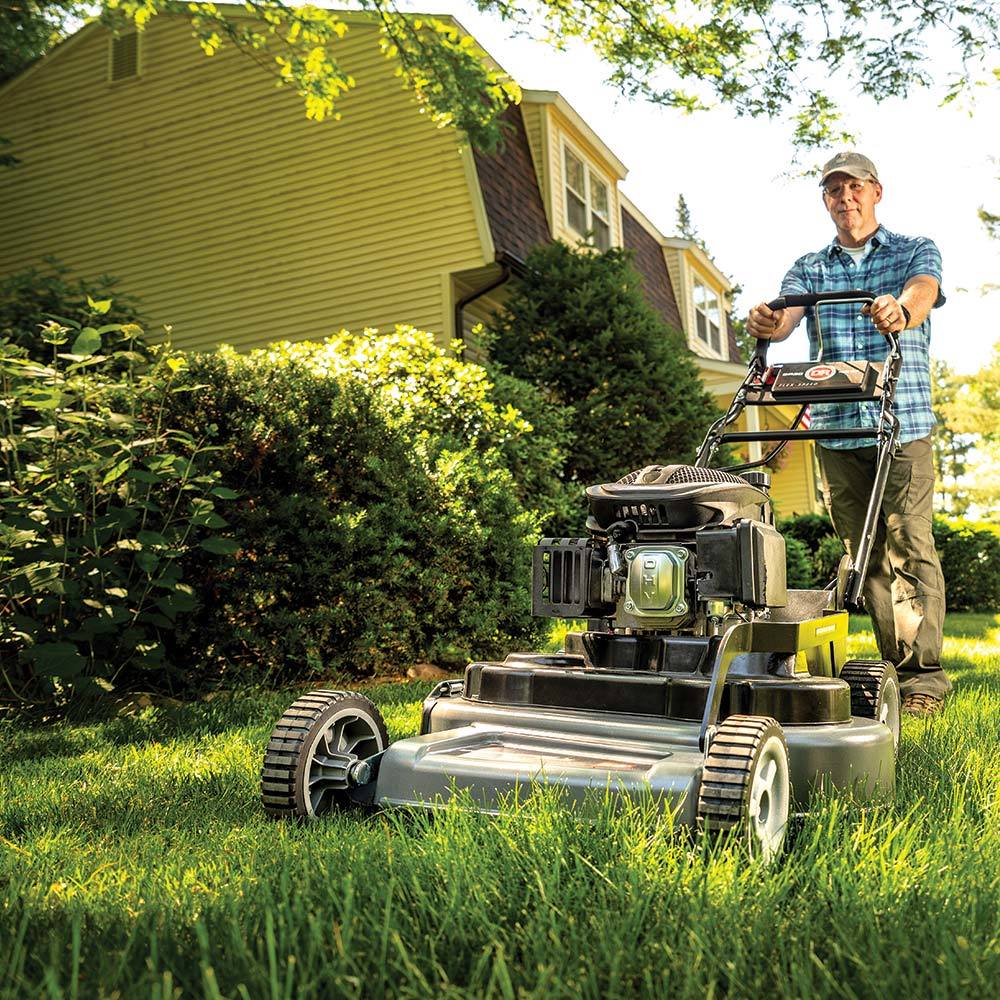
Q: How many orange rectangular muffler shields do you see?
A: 0